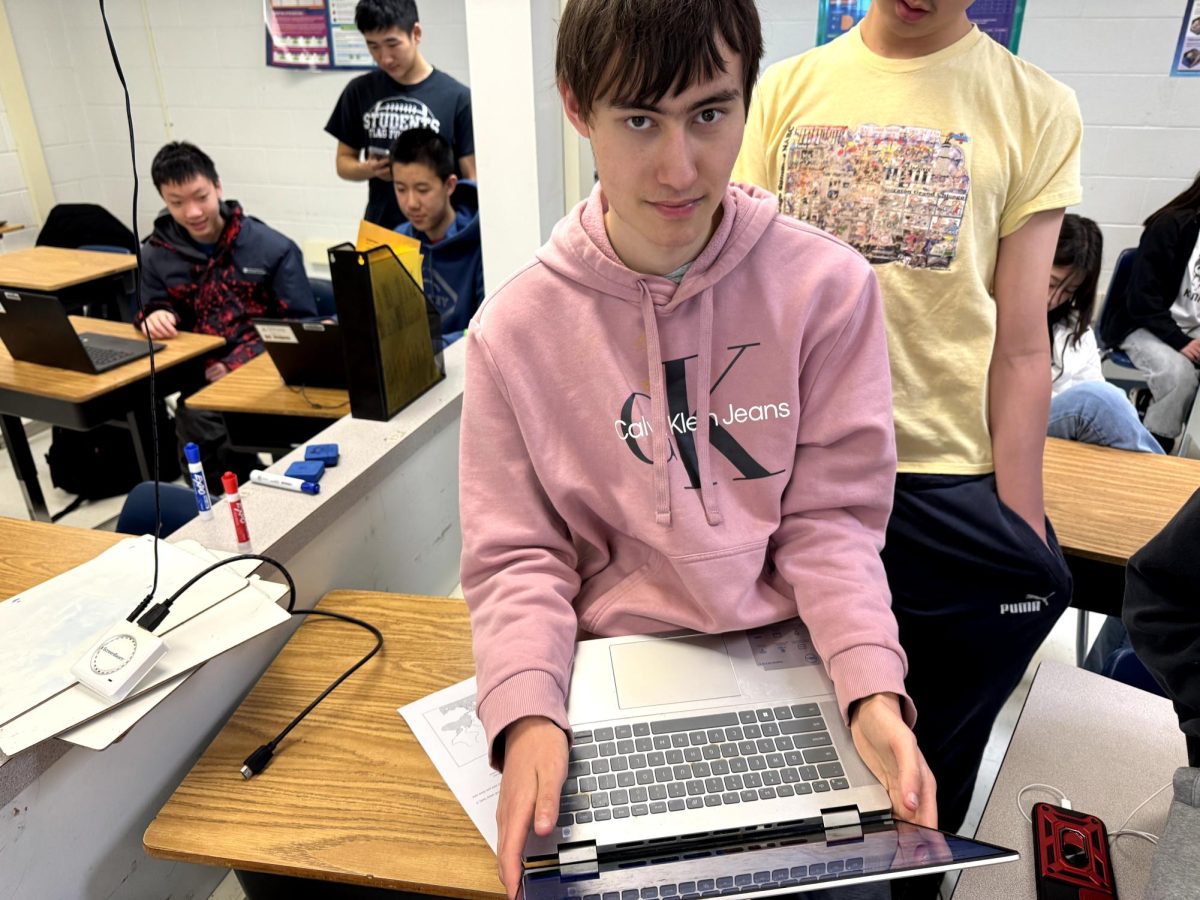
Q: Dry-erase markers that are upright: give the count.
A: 2